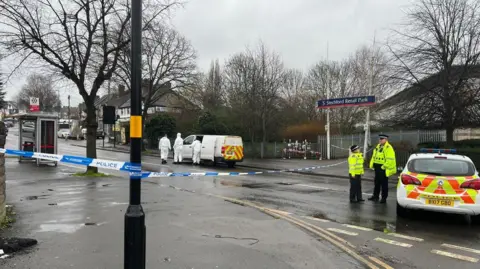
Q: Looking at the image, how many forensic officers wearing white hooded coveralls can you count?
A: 3